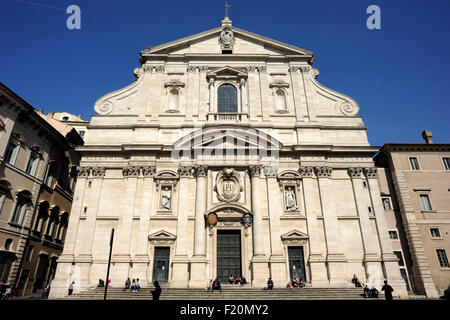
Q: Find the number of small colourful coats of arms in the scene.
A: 2